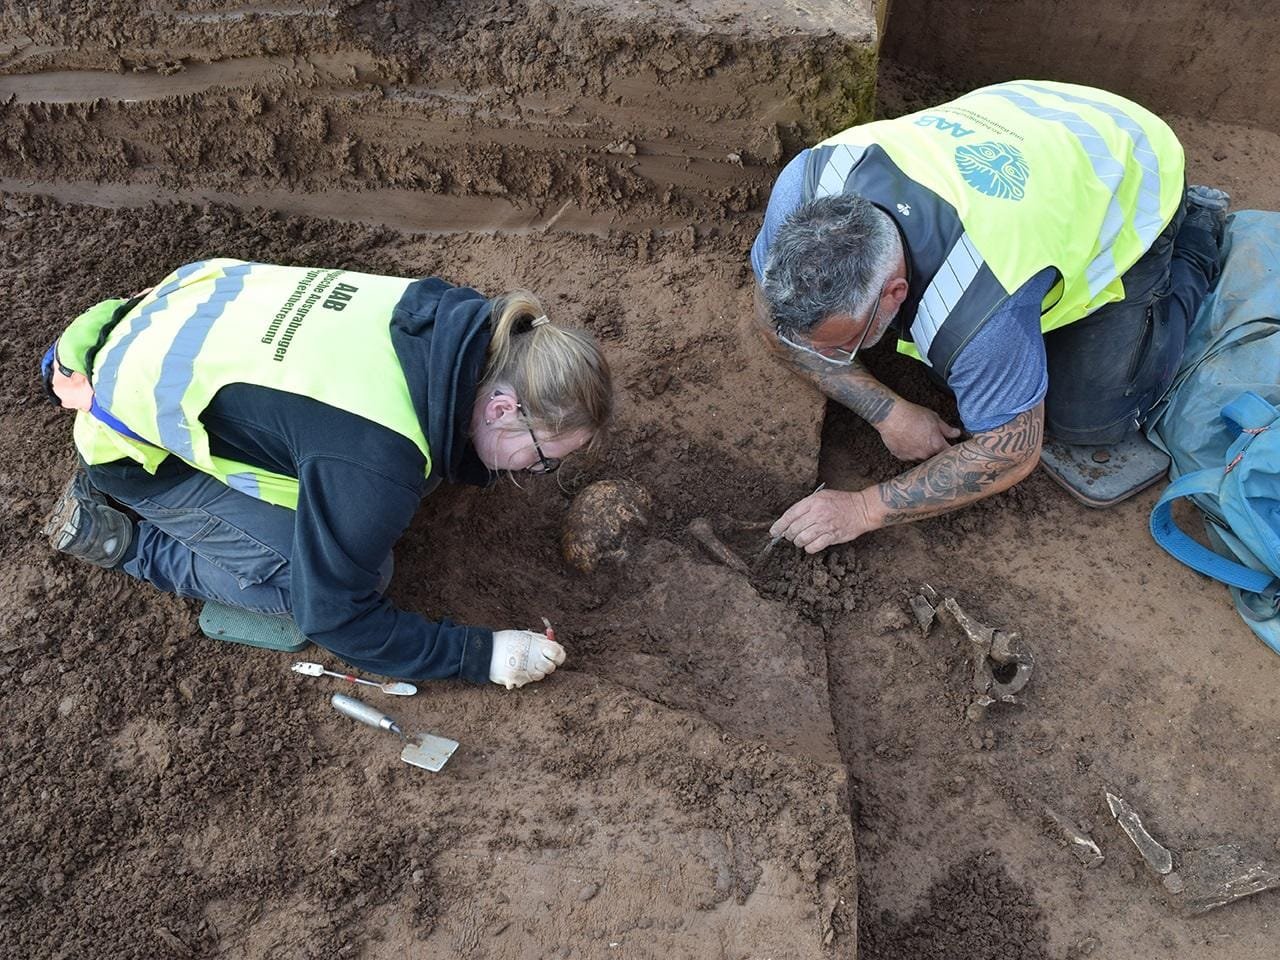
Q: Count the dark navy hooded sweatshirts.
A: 1